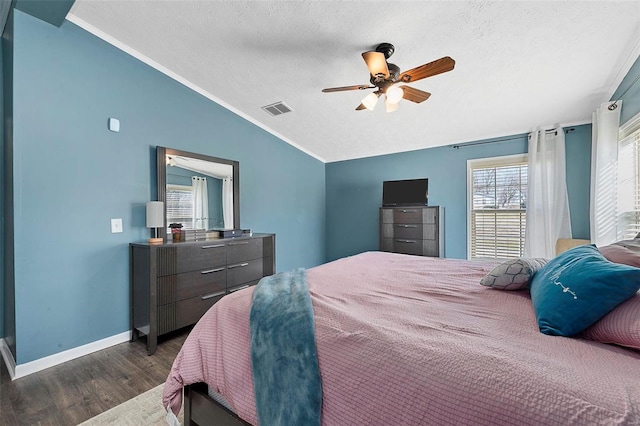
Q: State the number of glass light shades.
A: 3